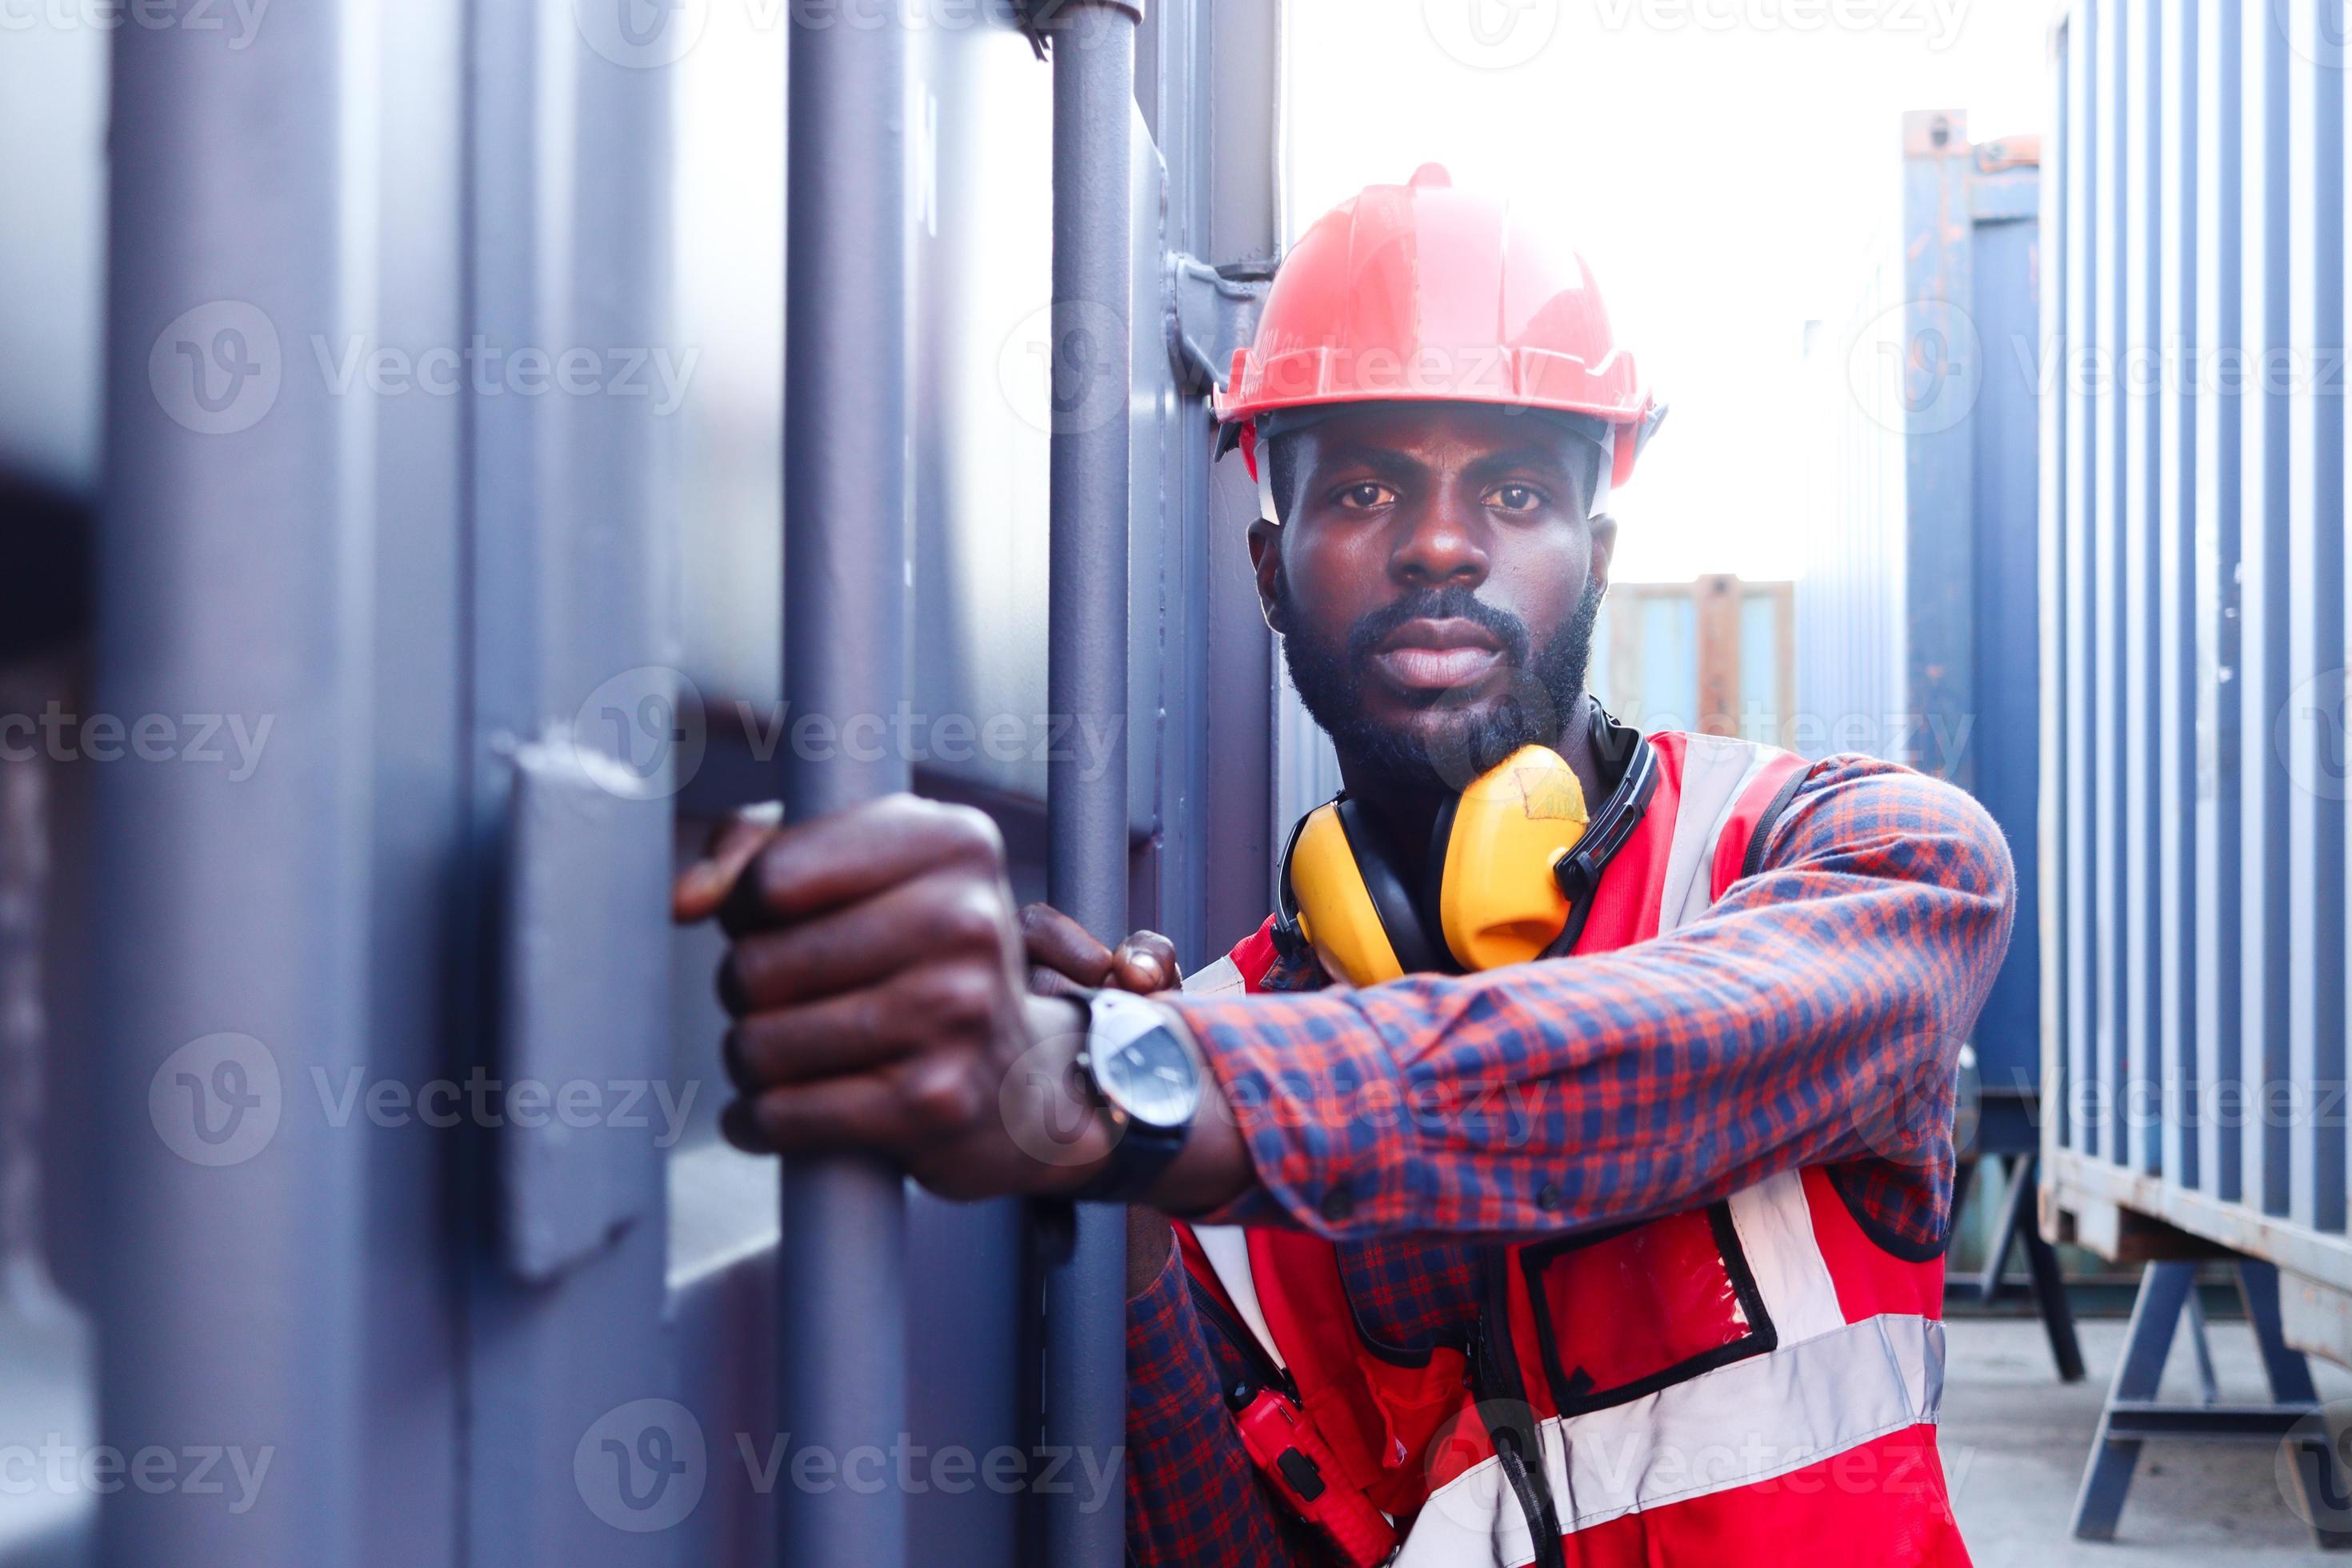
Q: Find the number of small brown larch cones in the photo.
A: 0